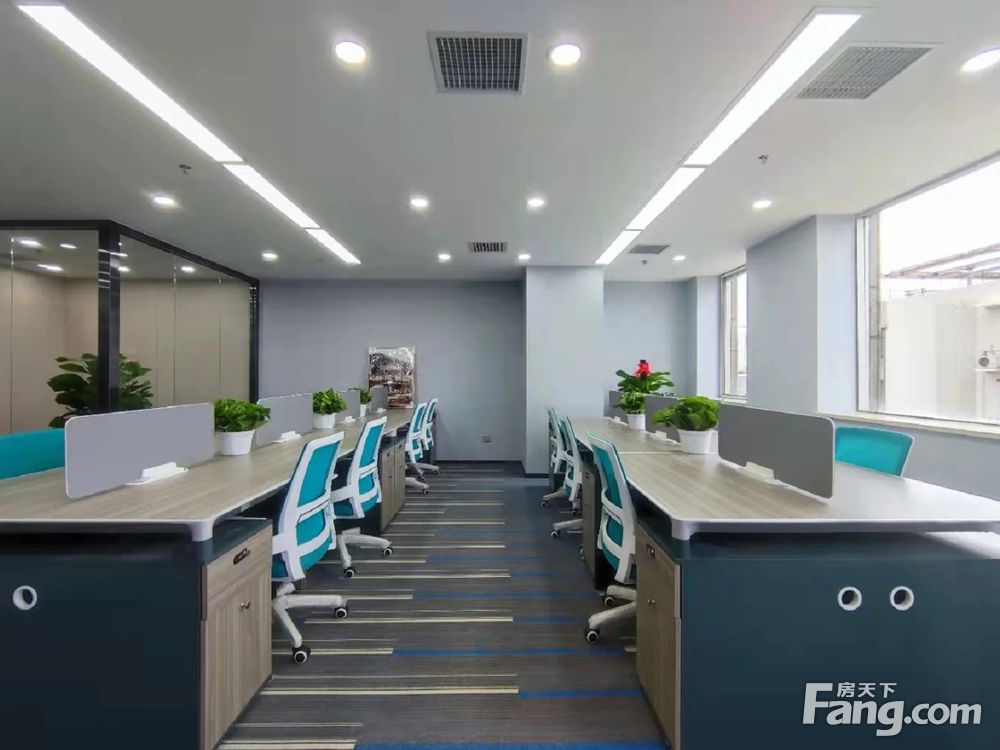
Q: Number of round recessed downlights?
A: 11